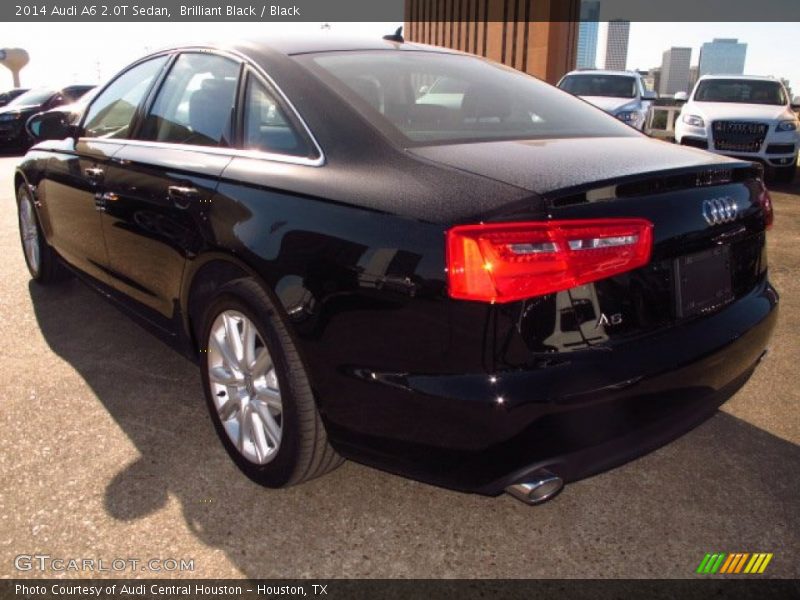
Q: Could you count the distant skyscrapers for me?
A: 4